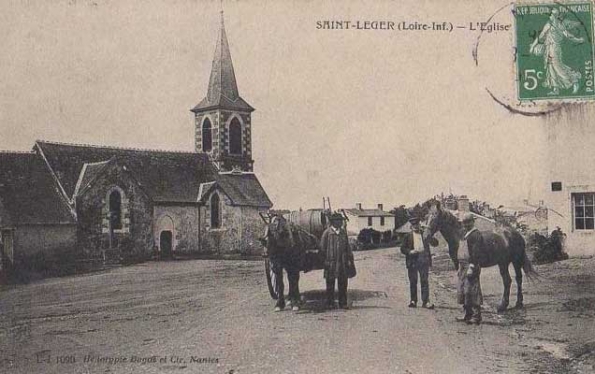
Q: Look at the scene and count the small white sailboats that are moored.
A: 0